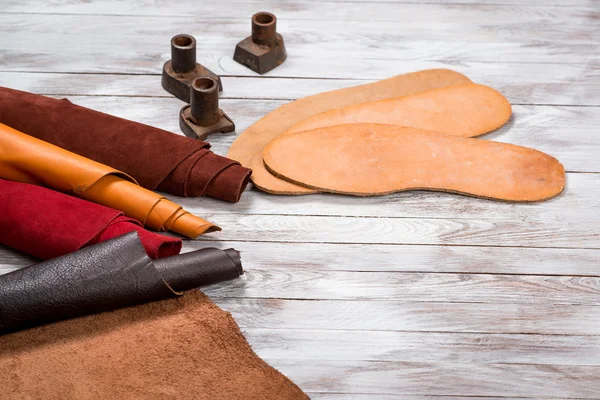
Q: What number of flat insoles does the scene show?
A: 3